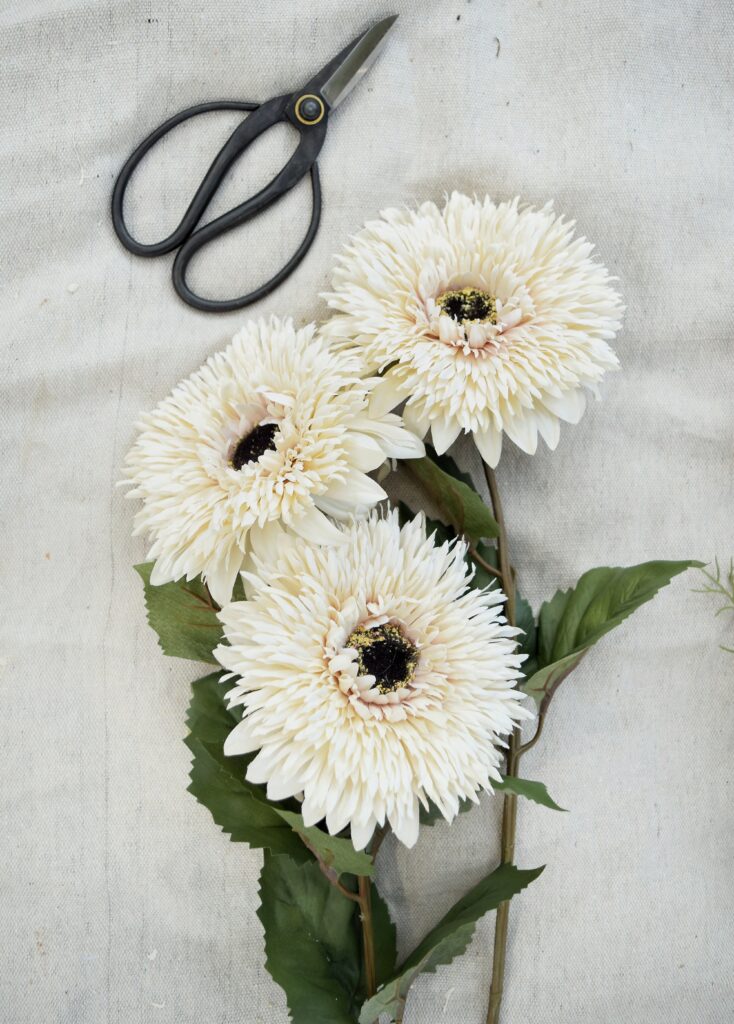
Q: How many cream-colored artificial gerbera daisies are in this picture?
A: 3